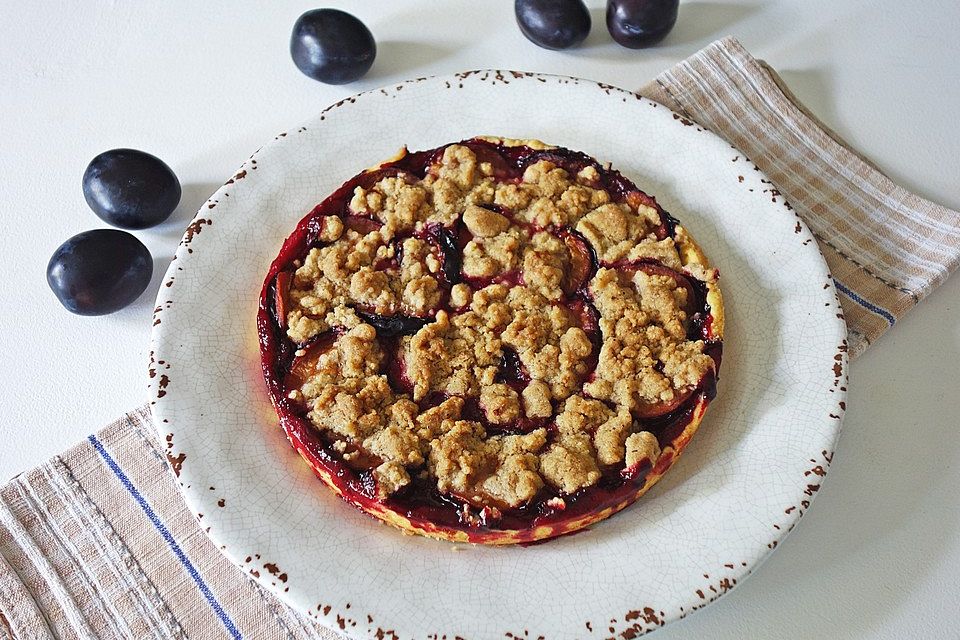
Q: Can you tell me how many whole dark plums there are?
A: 5